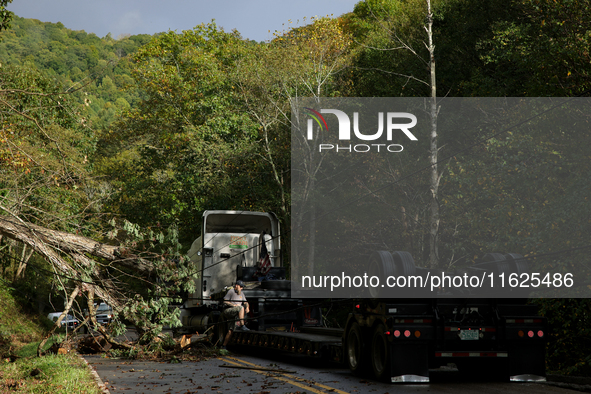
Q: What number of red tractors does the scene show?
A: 0